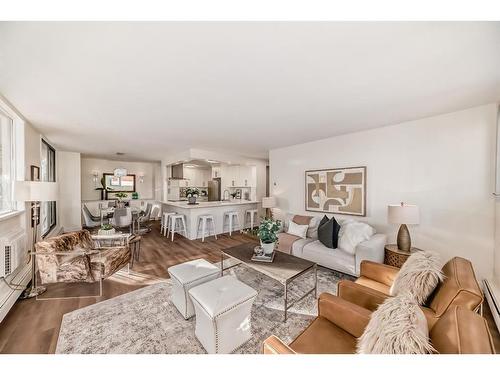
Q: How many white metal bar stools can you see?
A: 5